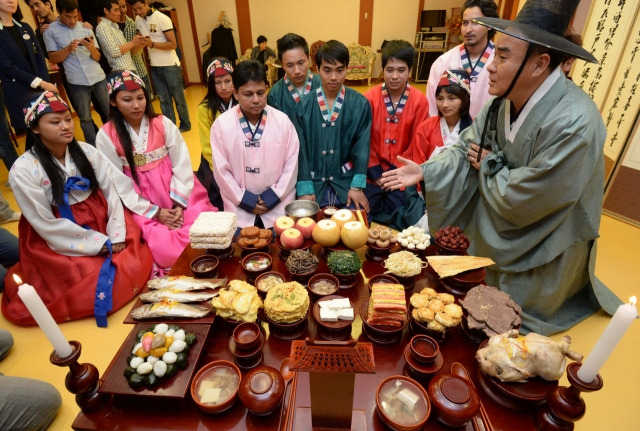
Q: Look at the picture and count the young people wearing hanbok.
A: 9